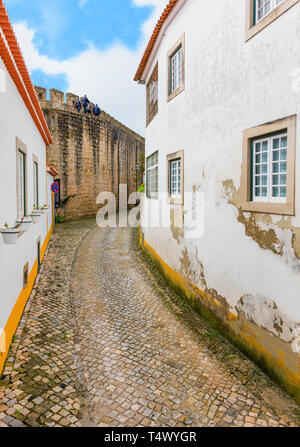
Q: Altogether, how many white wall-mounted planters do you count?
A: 5